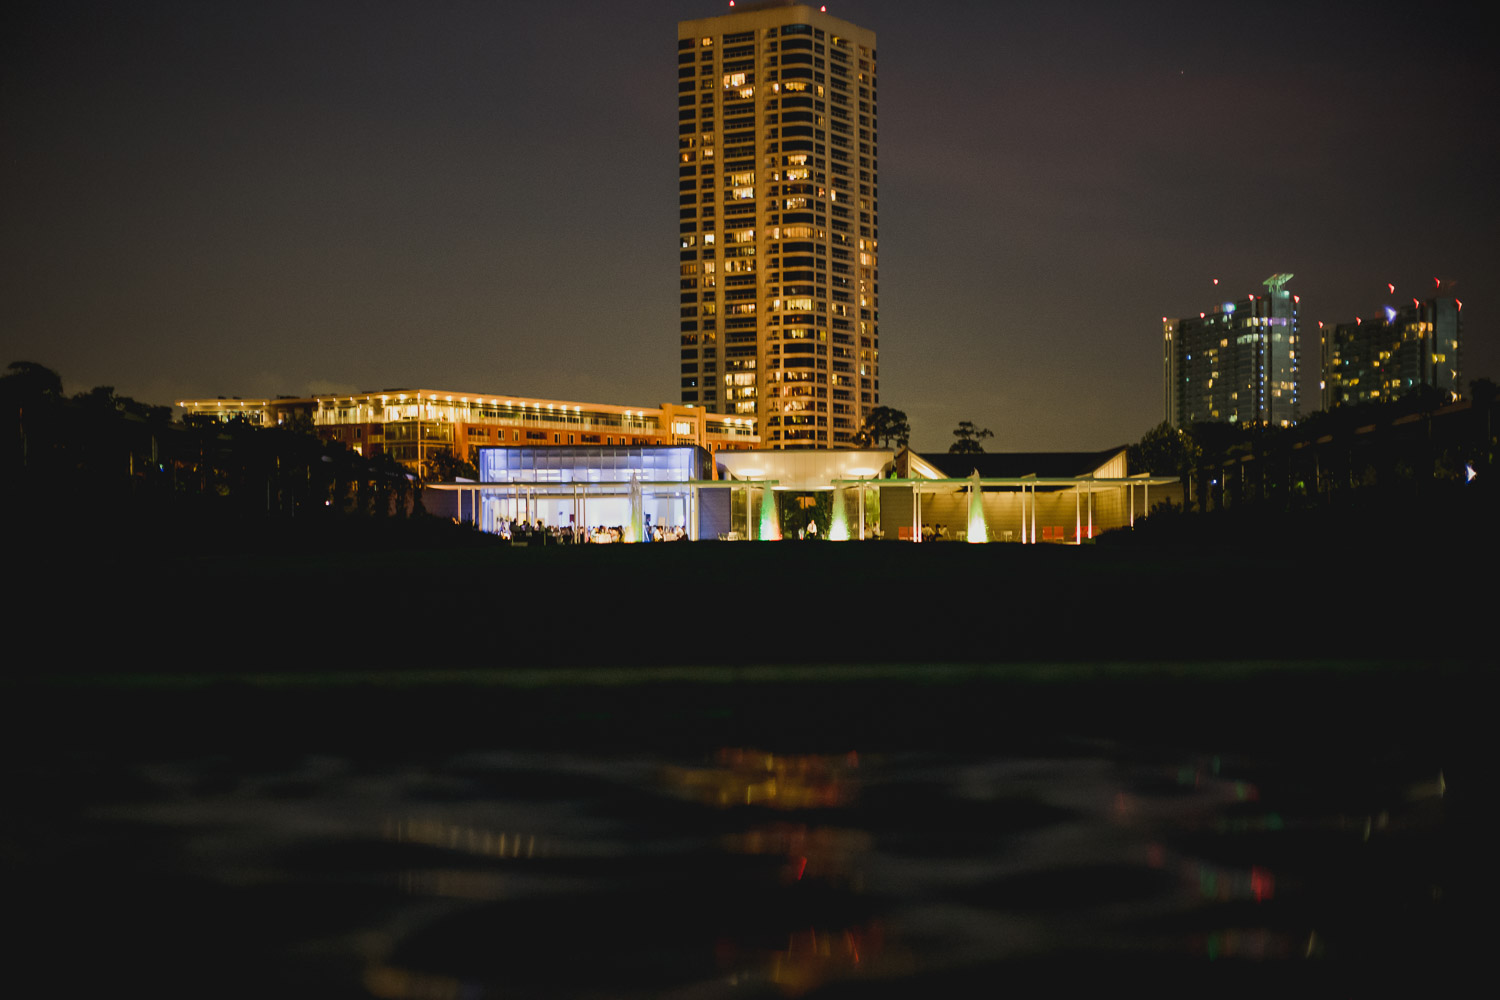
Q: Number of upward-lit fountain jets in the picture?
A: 4